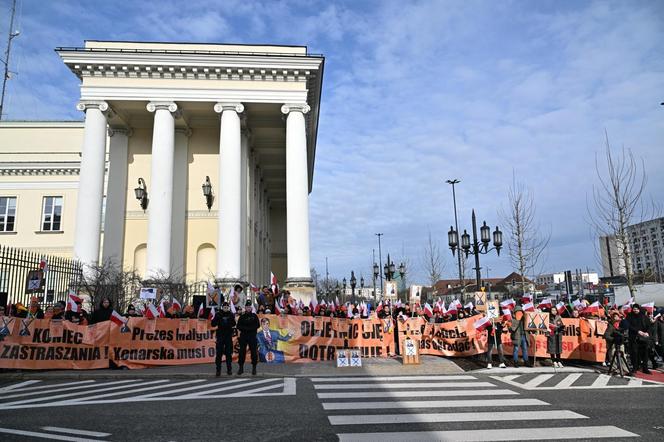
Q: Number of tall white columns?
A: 4